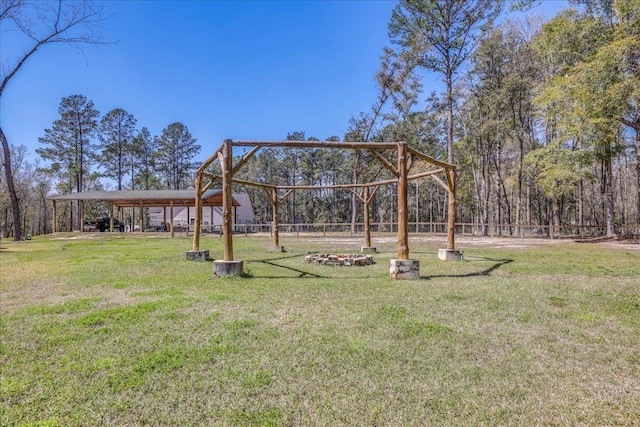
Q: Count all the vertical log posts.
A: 6